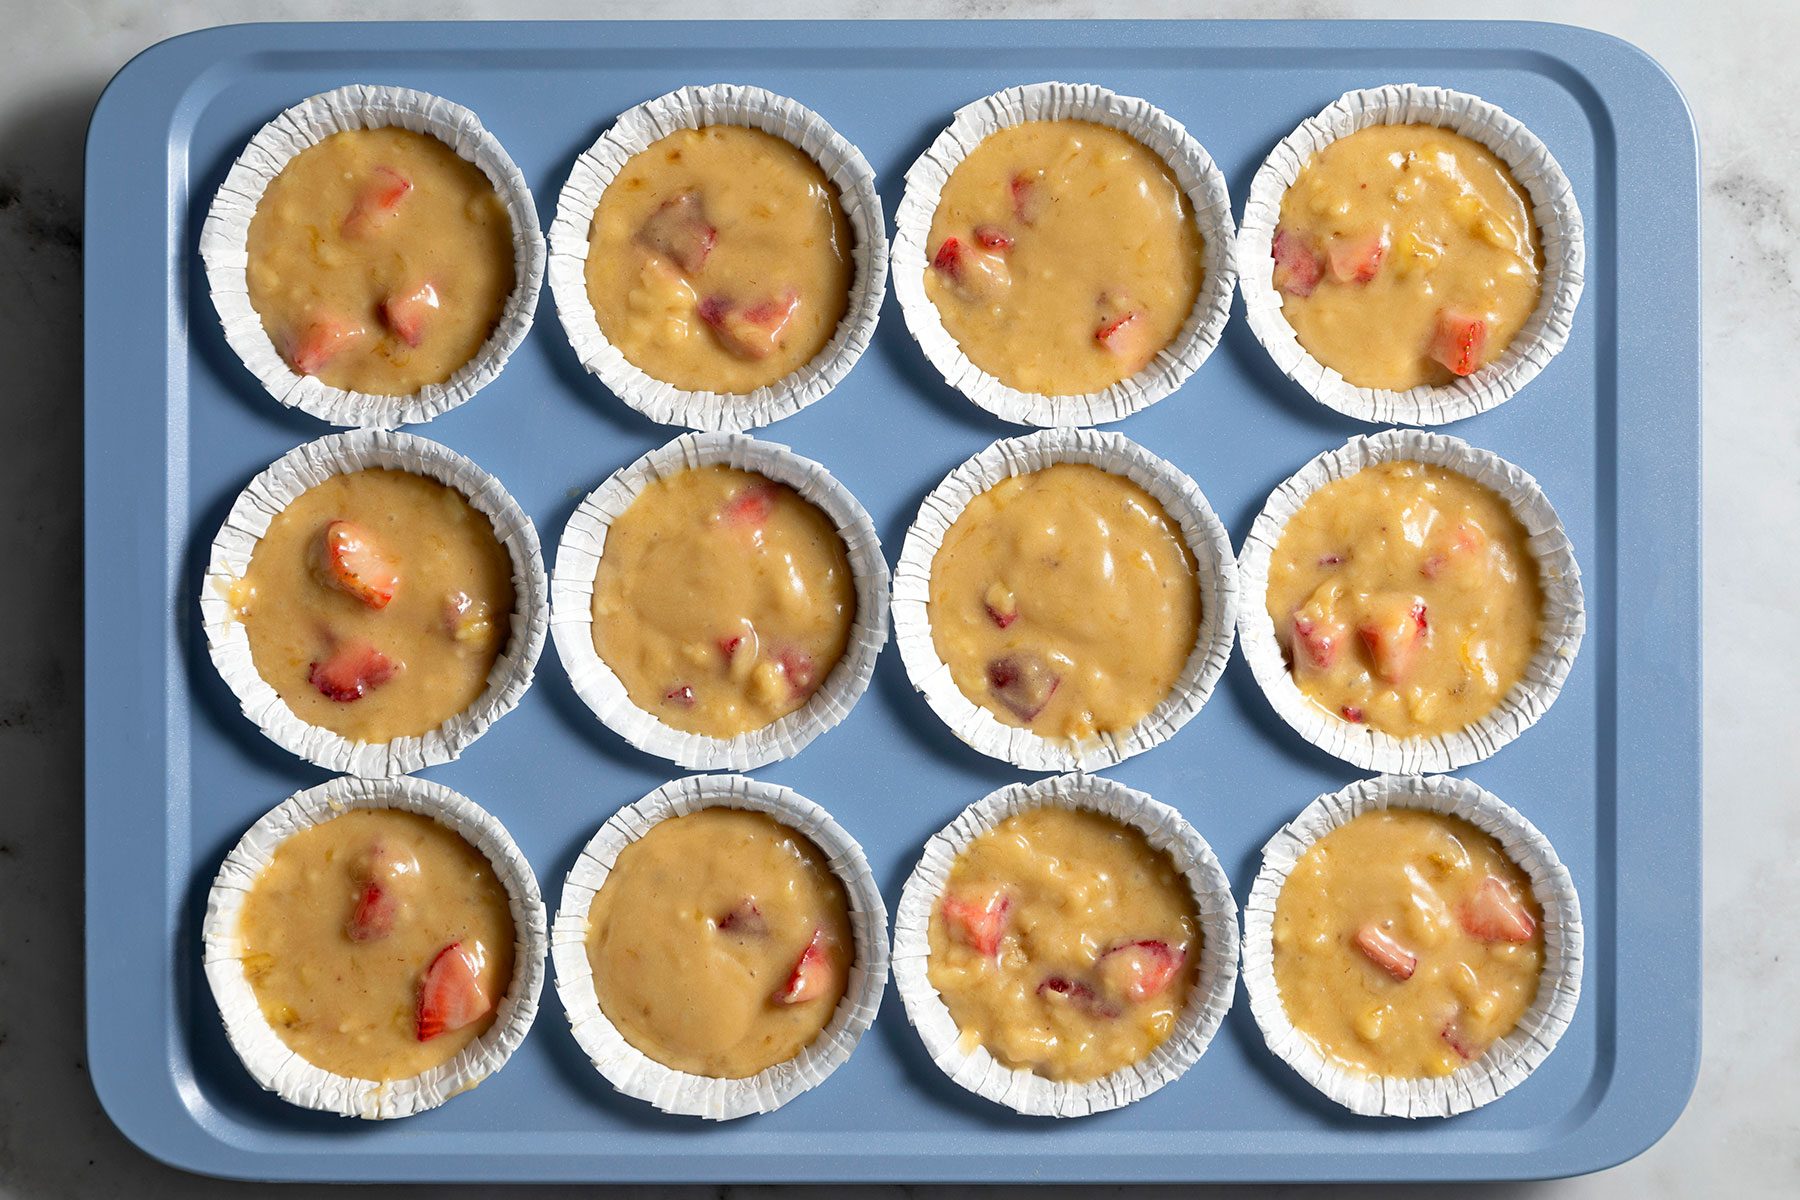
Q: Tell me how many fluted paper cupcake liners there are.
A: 12